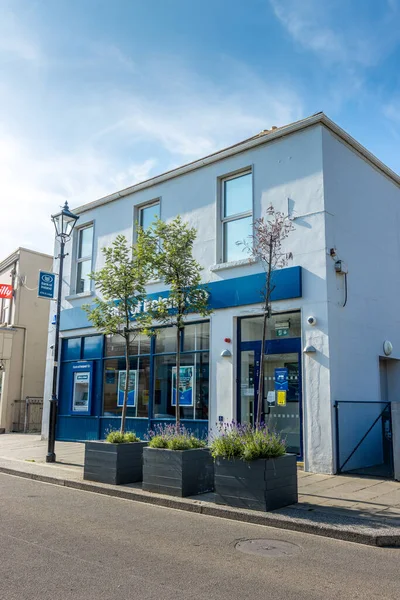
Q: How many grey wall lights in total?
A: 2